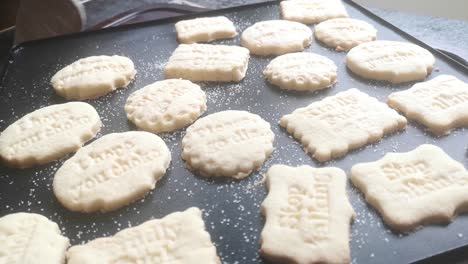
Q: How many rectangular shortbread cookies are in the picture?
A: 8